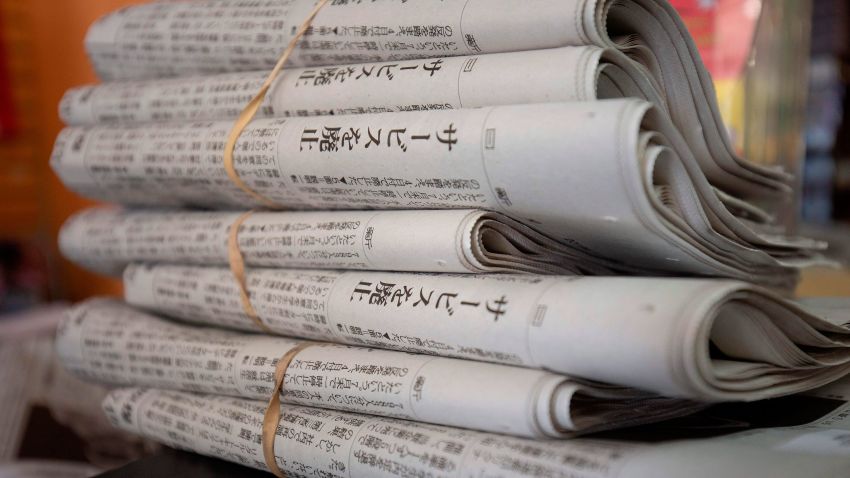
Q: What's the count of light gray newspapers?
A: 7